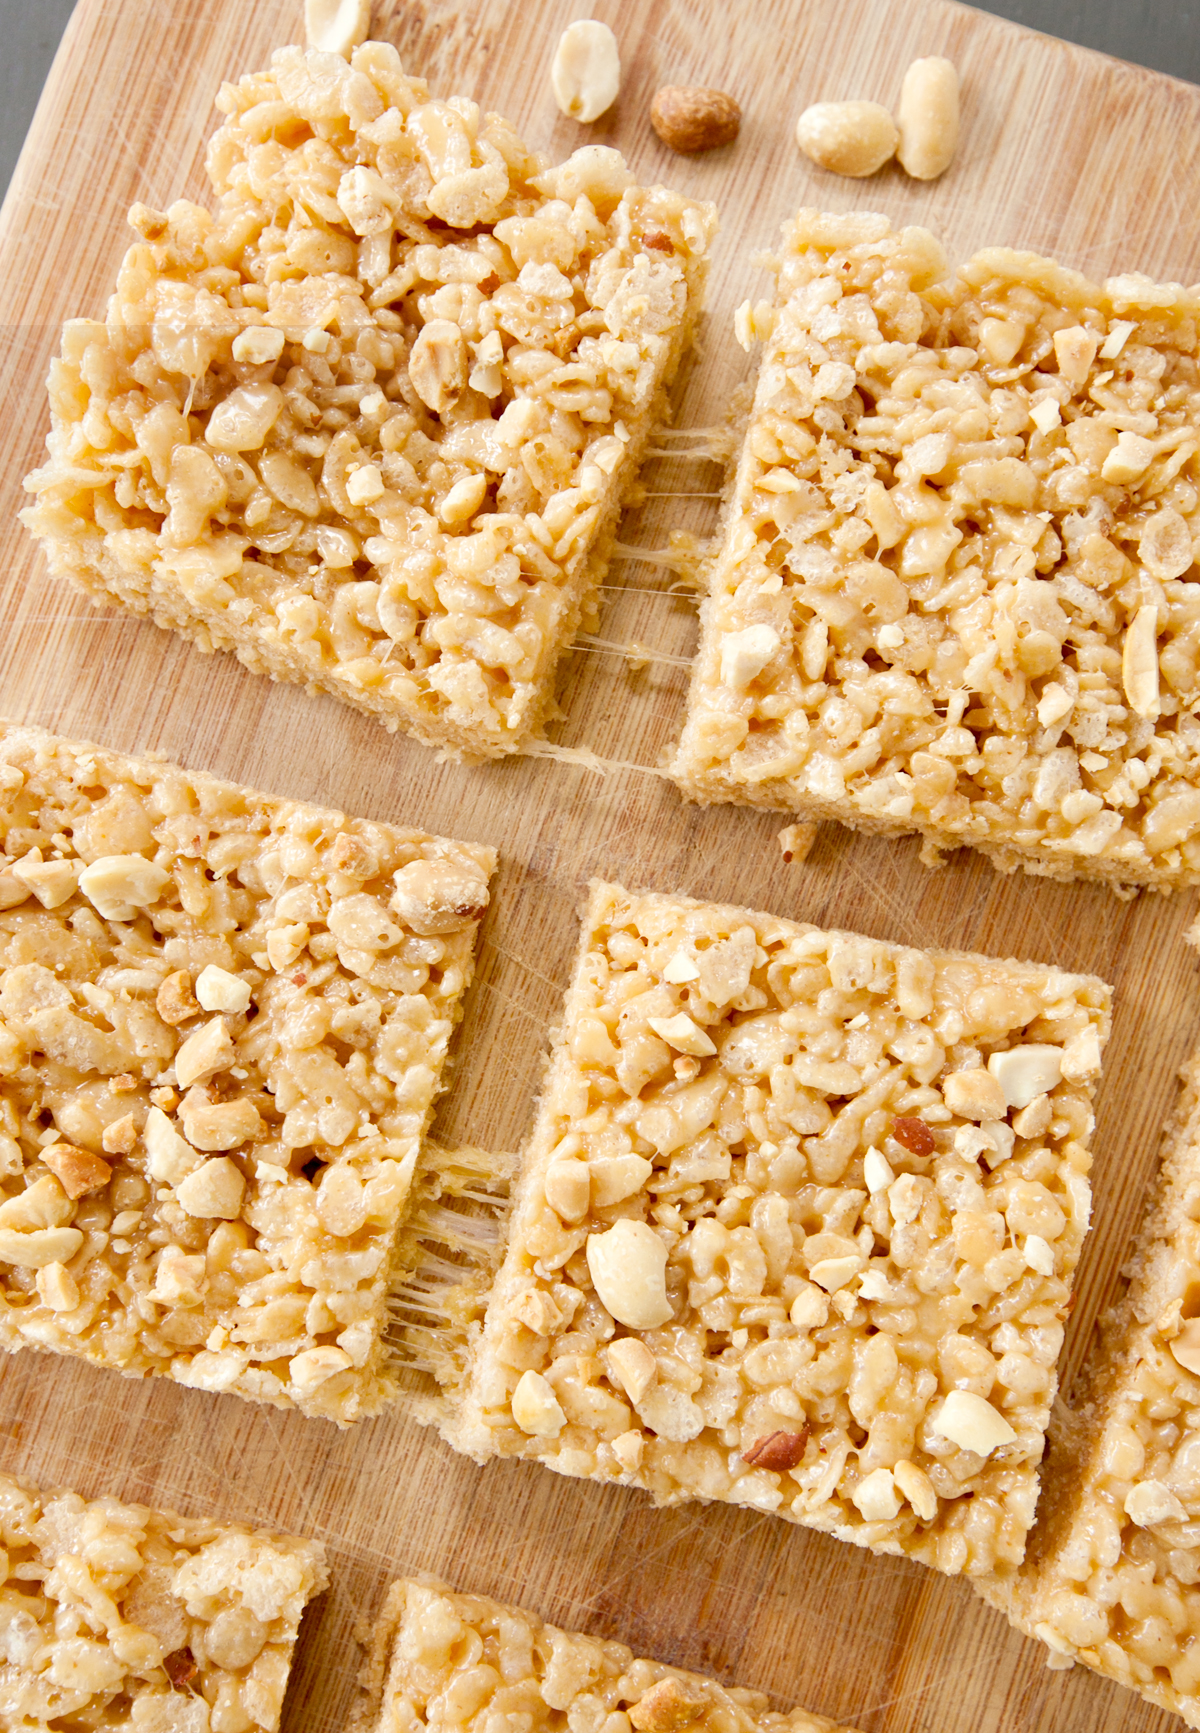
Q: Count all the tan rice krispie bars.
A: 7